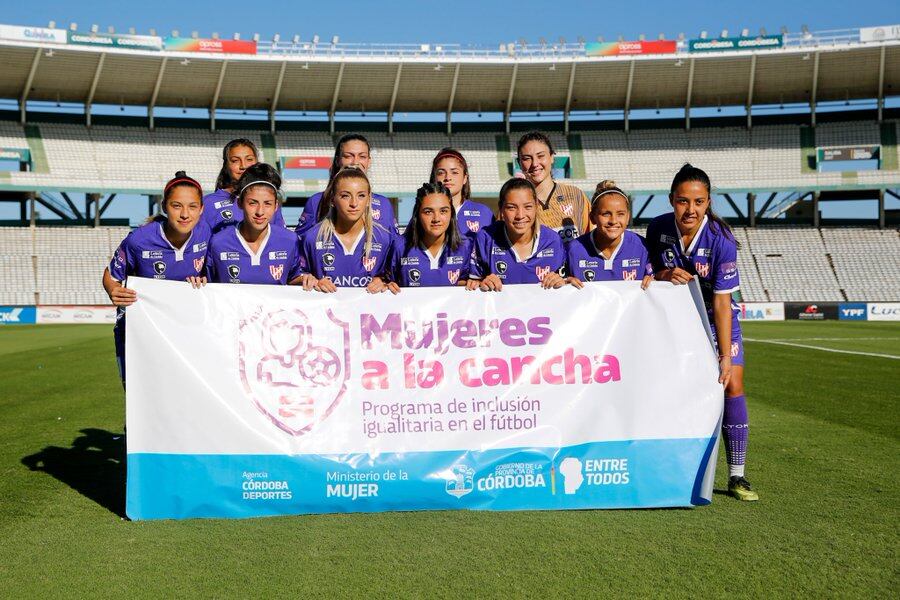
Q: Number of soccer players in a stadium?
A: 11